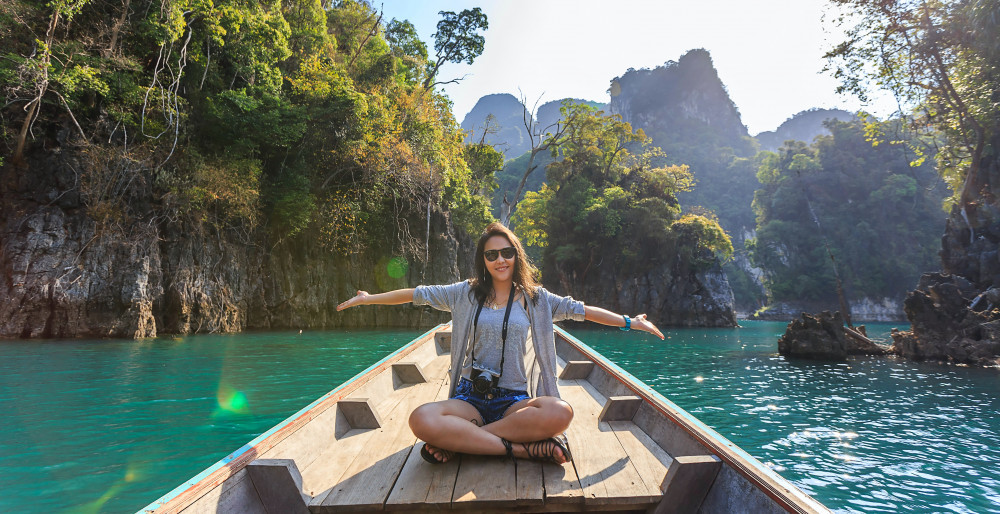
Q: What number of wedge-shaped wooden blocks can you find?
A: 7